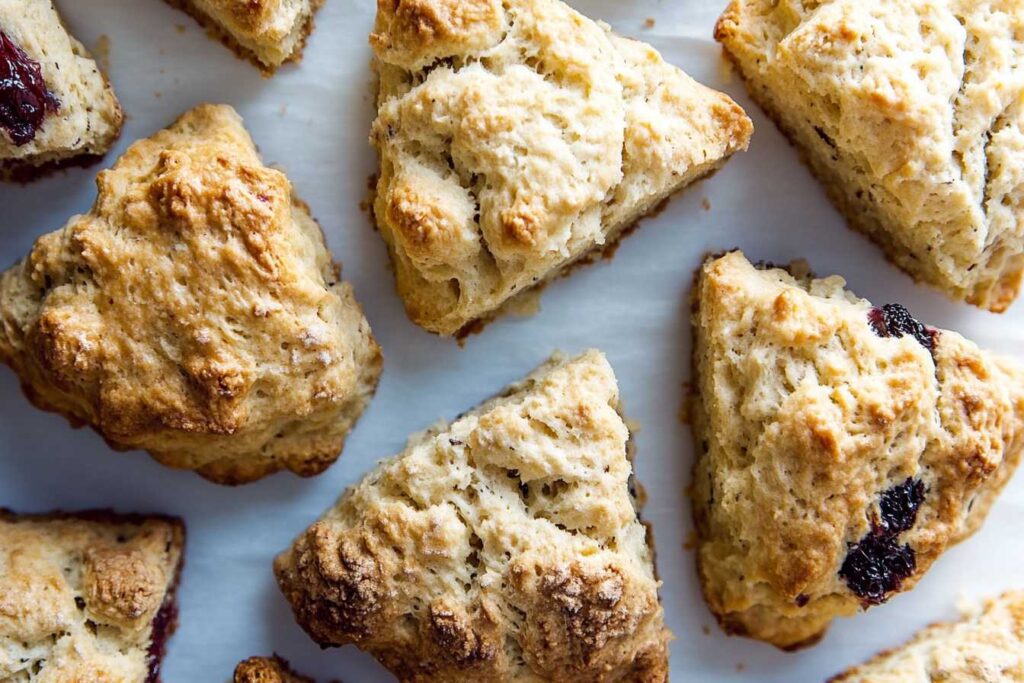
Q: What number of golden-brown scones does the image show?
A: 10